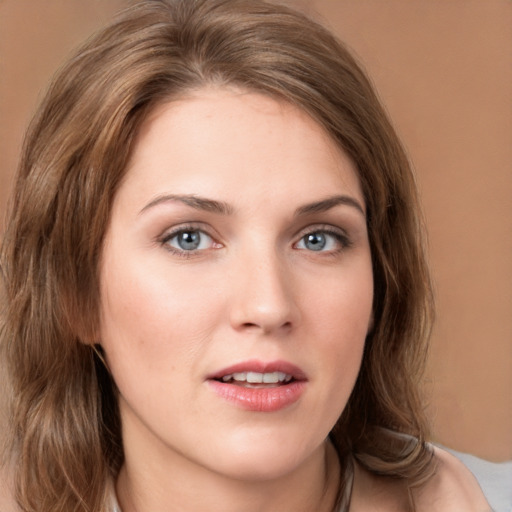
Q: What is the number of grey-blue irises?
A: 2